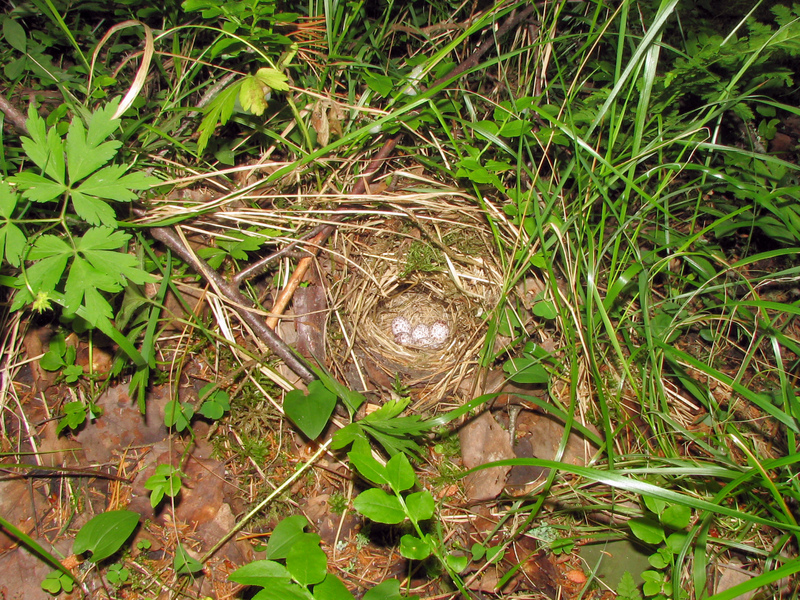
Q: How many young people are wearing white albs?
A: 0